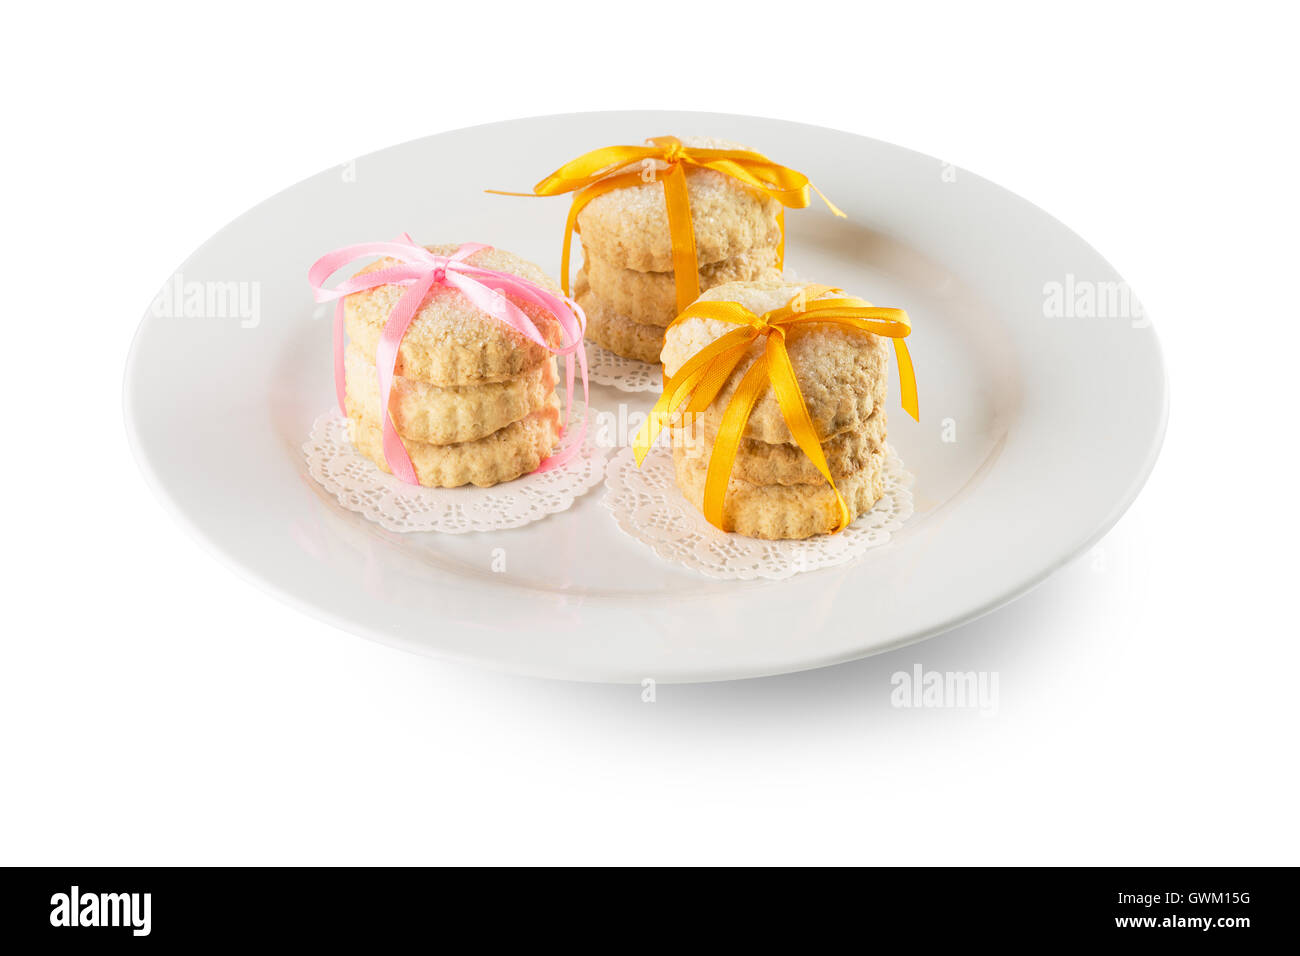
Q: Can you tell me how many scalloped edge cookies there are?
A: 9